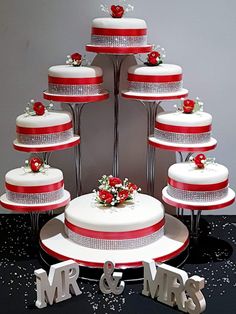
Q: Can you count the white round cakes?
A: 8